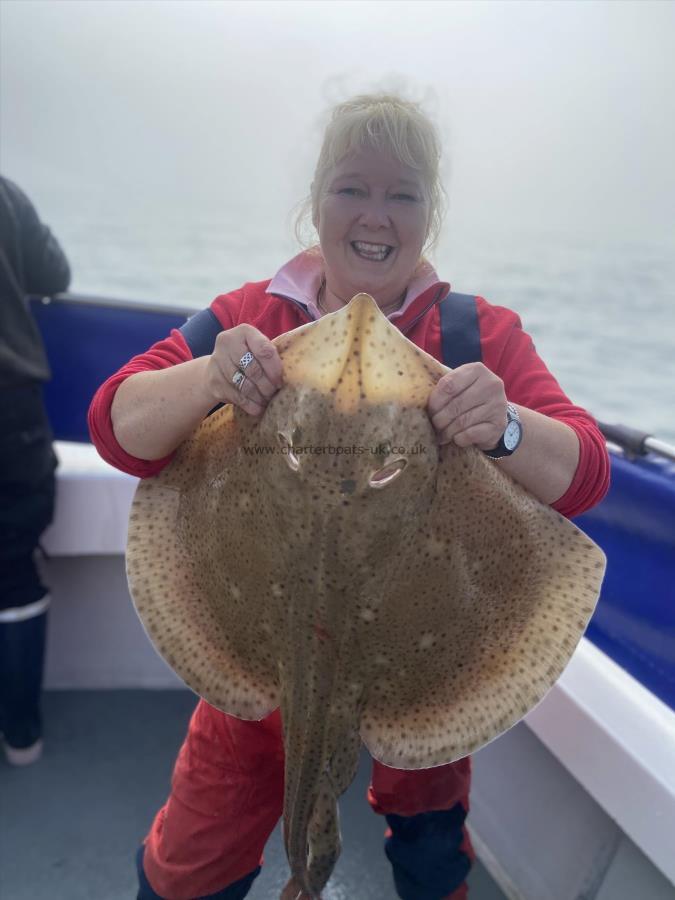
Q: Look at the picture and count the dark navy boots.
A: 1